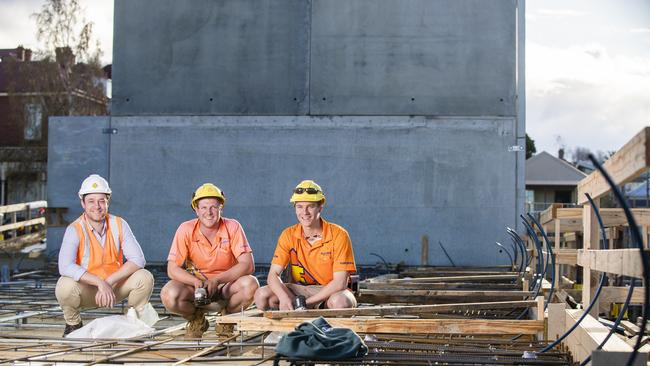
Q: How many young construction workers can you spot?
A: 3